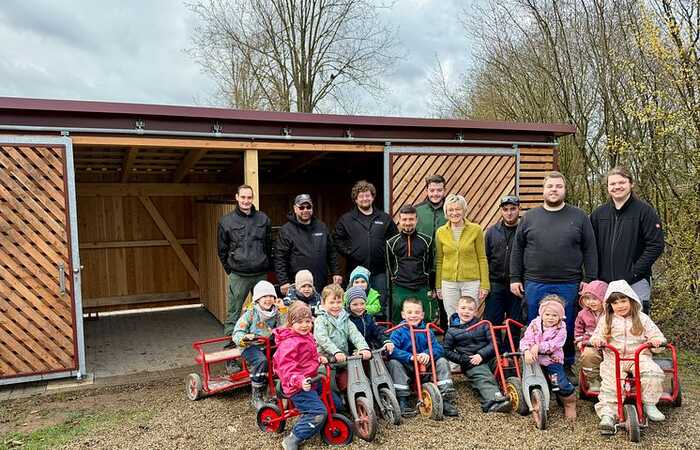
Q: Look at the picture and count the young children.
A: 11